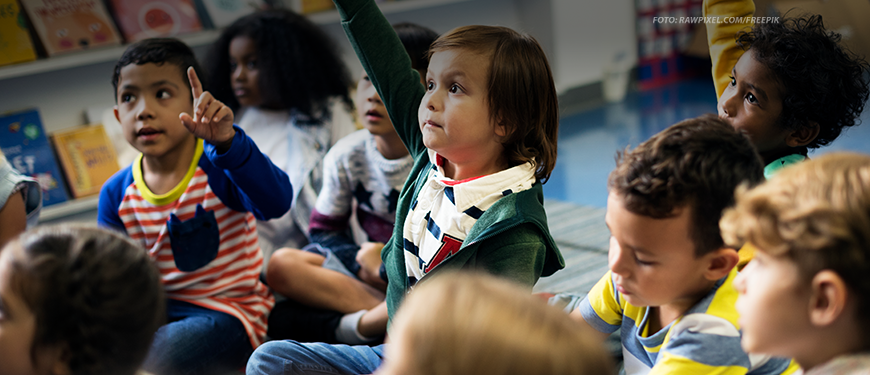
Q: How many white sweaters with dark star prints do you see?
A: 1